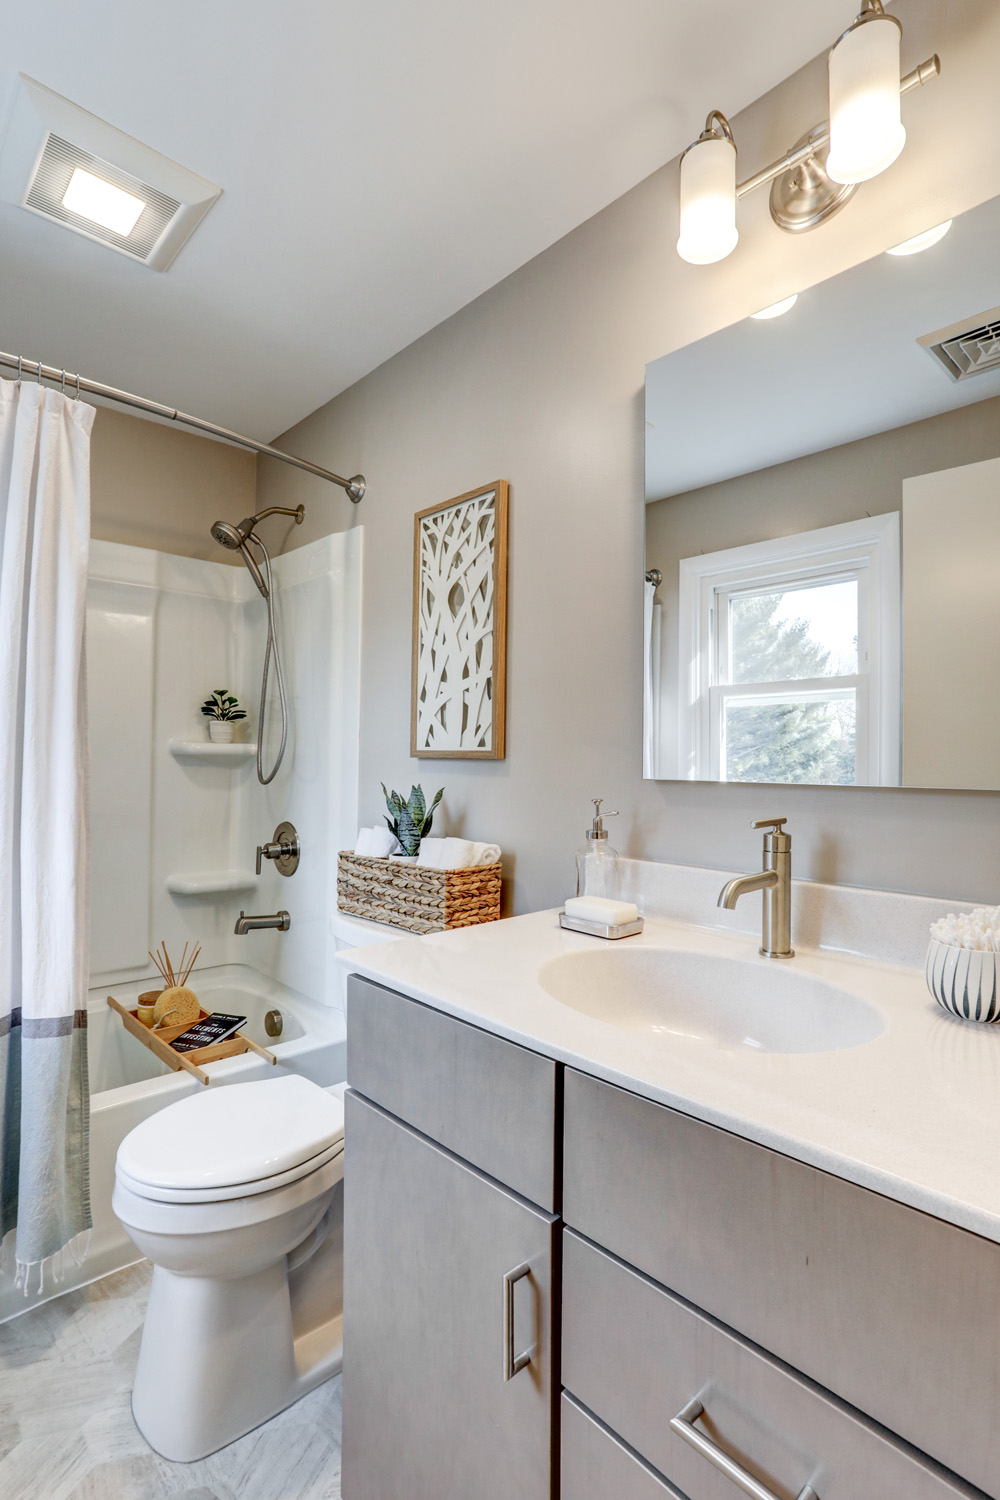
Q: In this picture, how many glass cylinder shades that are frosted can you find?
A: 2